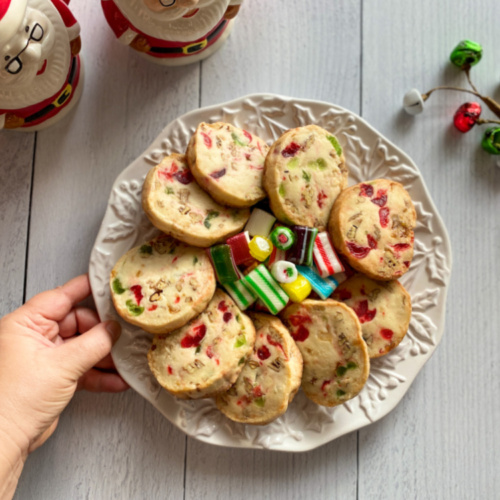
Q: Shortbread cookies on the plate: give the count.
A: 9